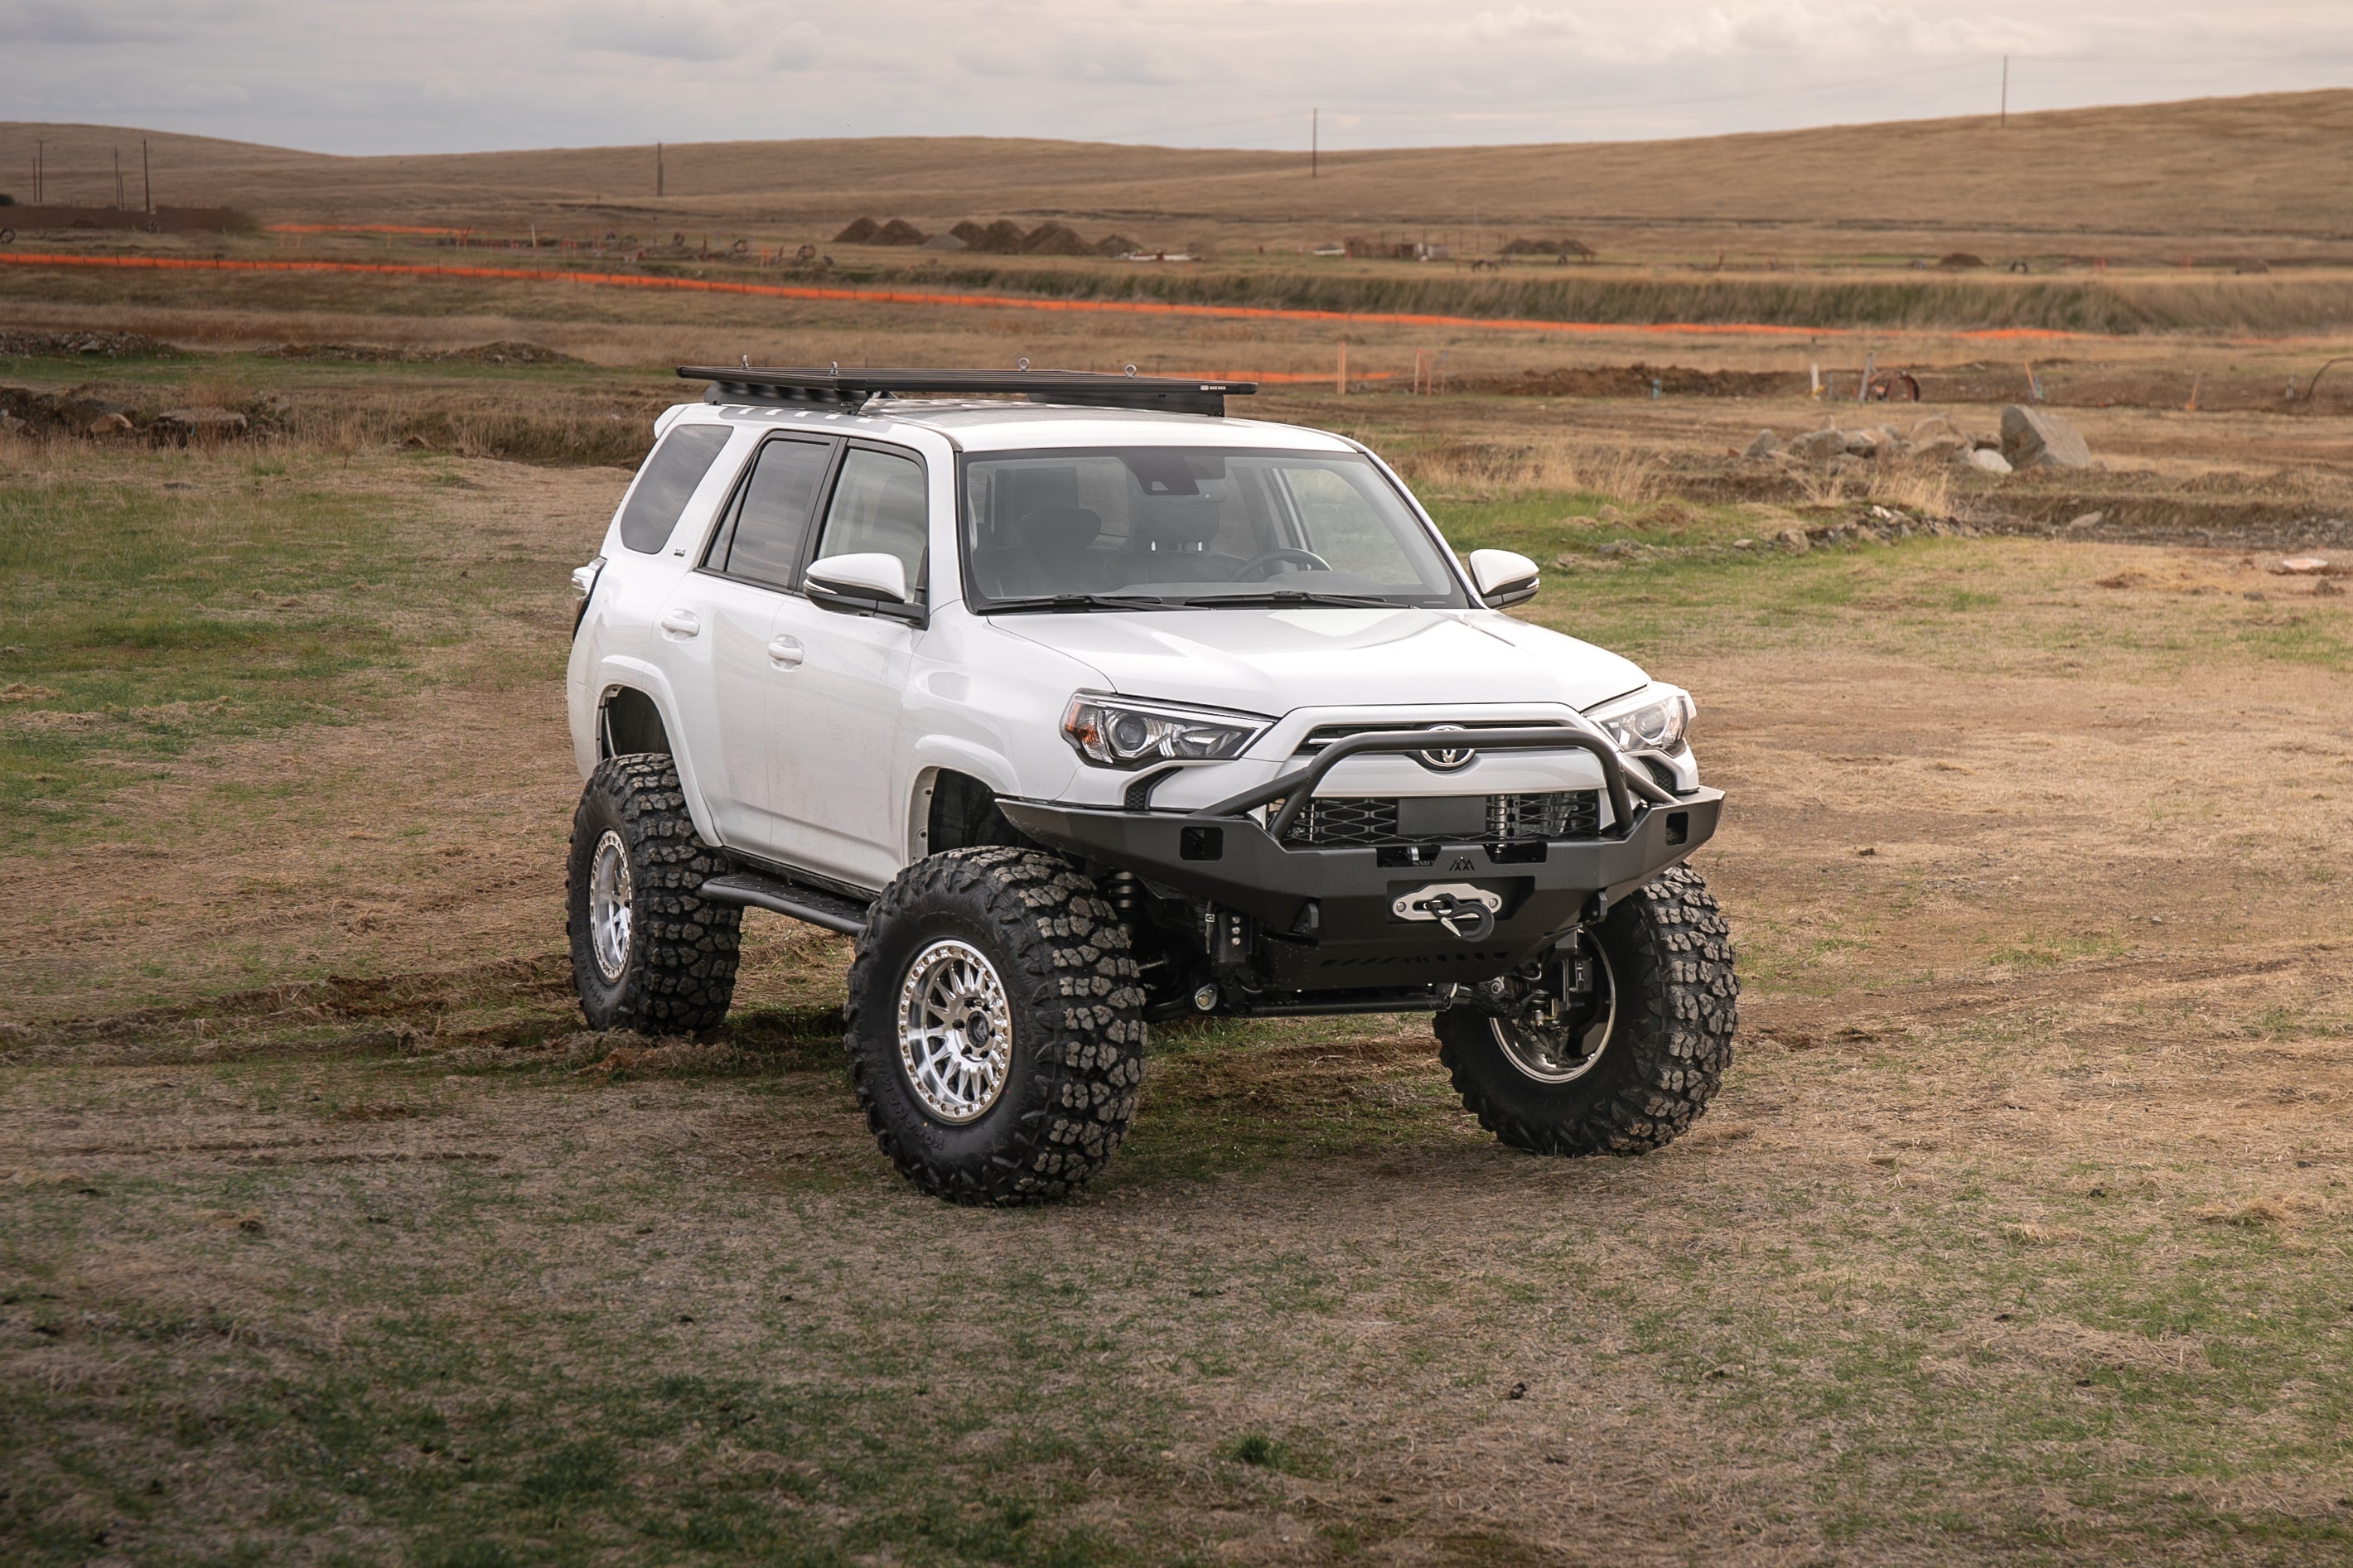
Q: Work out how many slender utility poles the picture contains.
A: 8